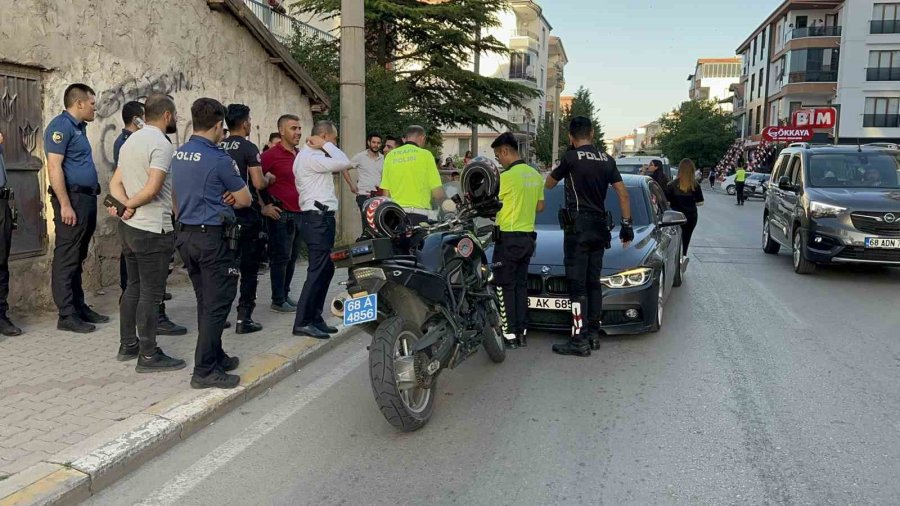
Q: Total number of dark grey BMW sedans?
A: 1